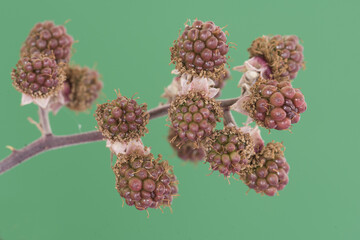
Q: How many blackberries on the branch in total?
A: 12